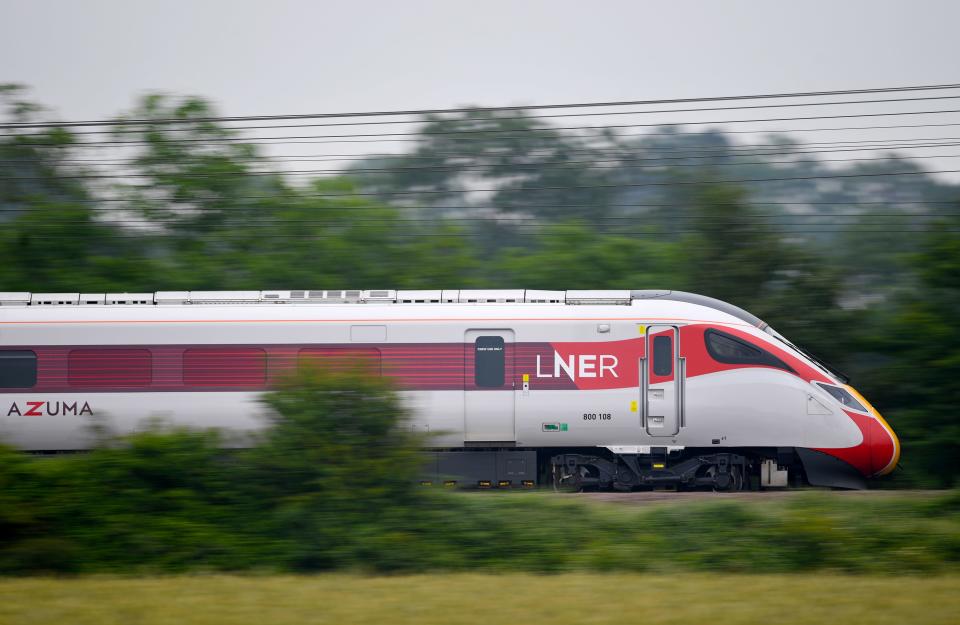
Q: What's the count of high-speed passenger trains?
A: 1